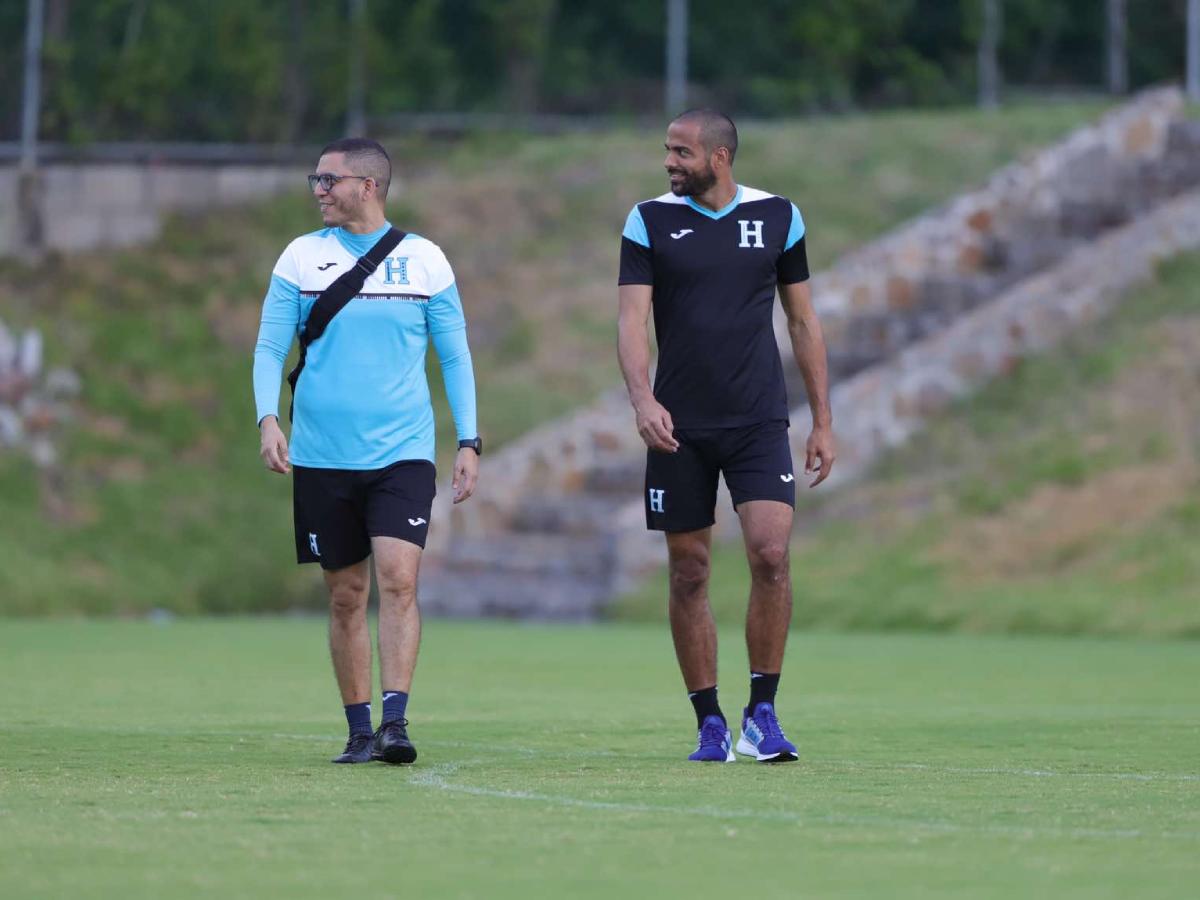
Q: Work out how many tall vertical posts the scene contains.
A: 6